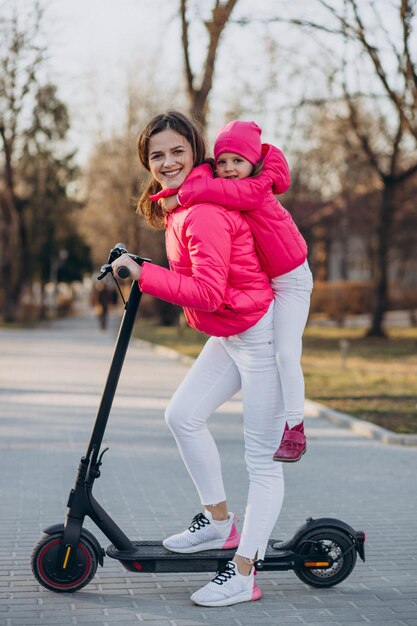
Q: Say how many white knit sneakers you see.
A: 2